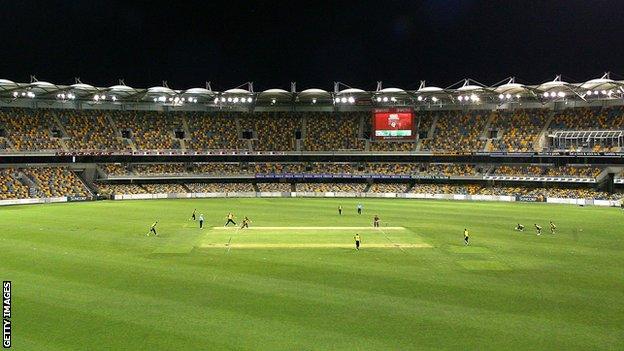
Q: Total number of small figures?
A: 13